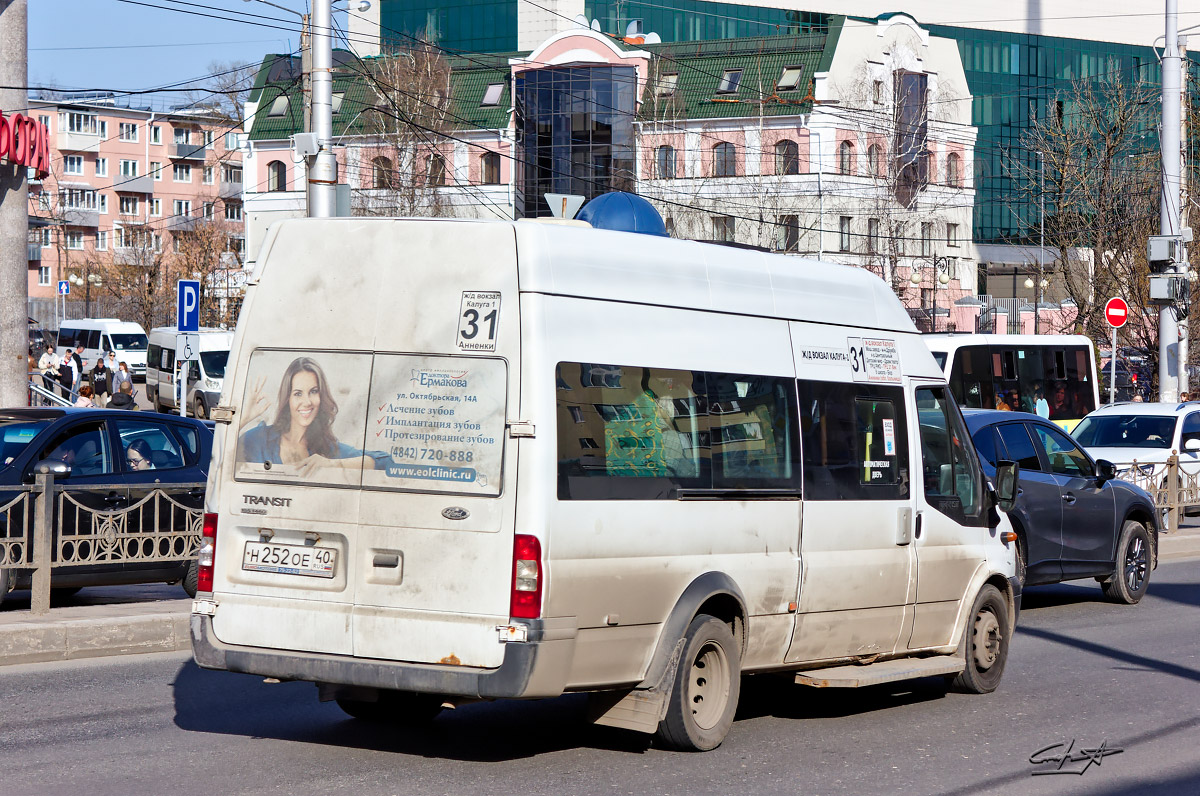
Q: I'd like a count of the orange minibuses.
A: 0